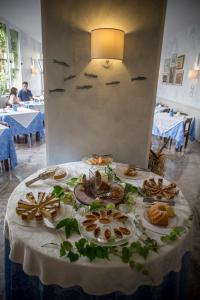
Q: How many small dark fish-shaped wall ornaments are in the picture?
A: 7